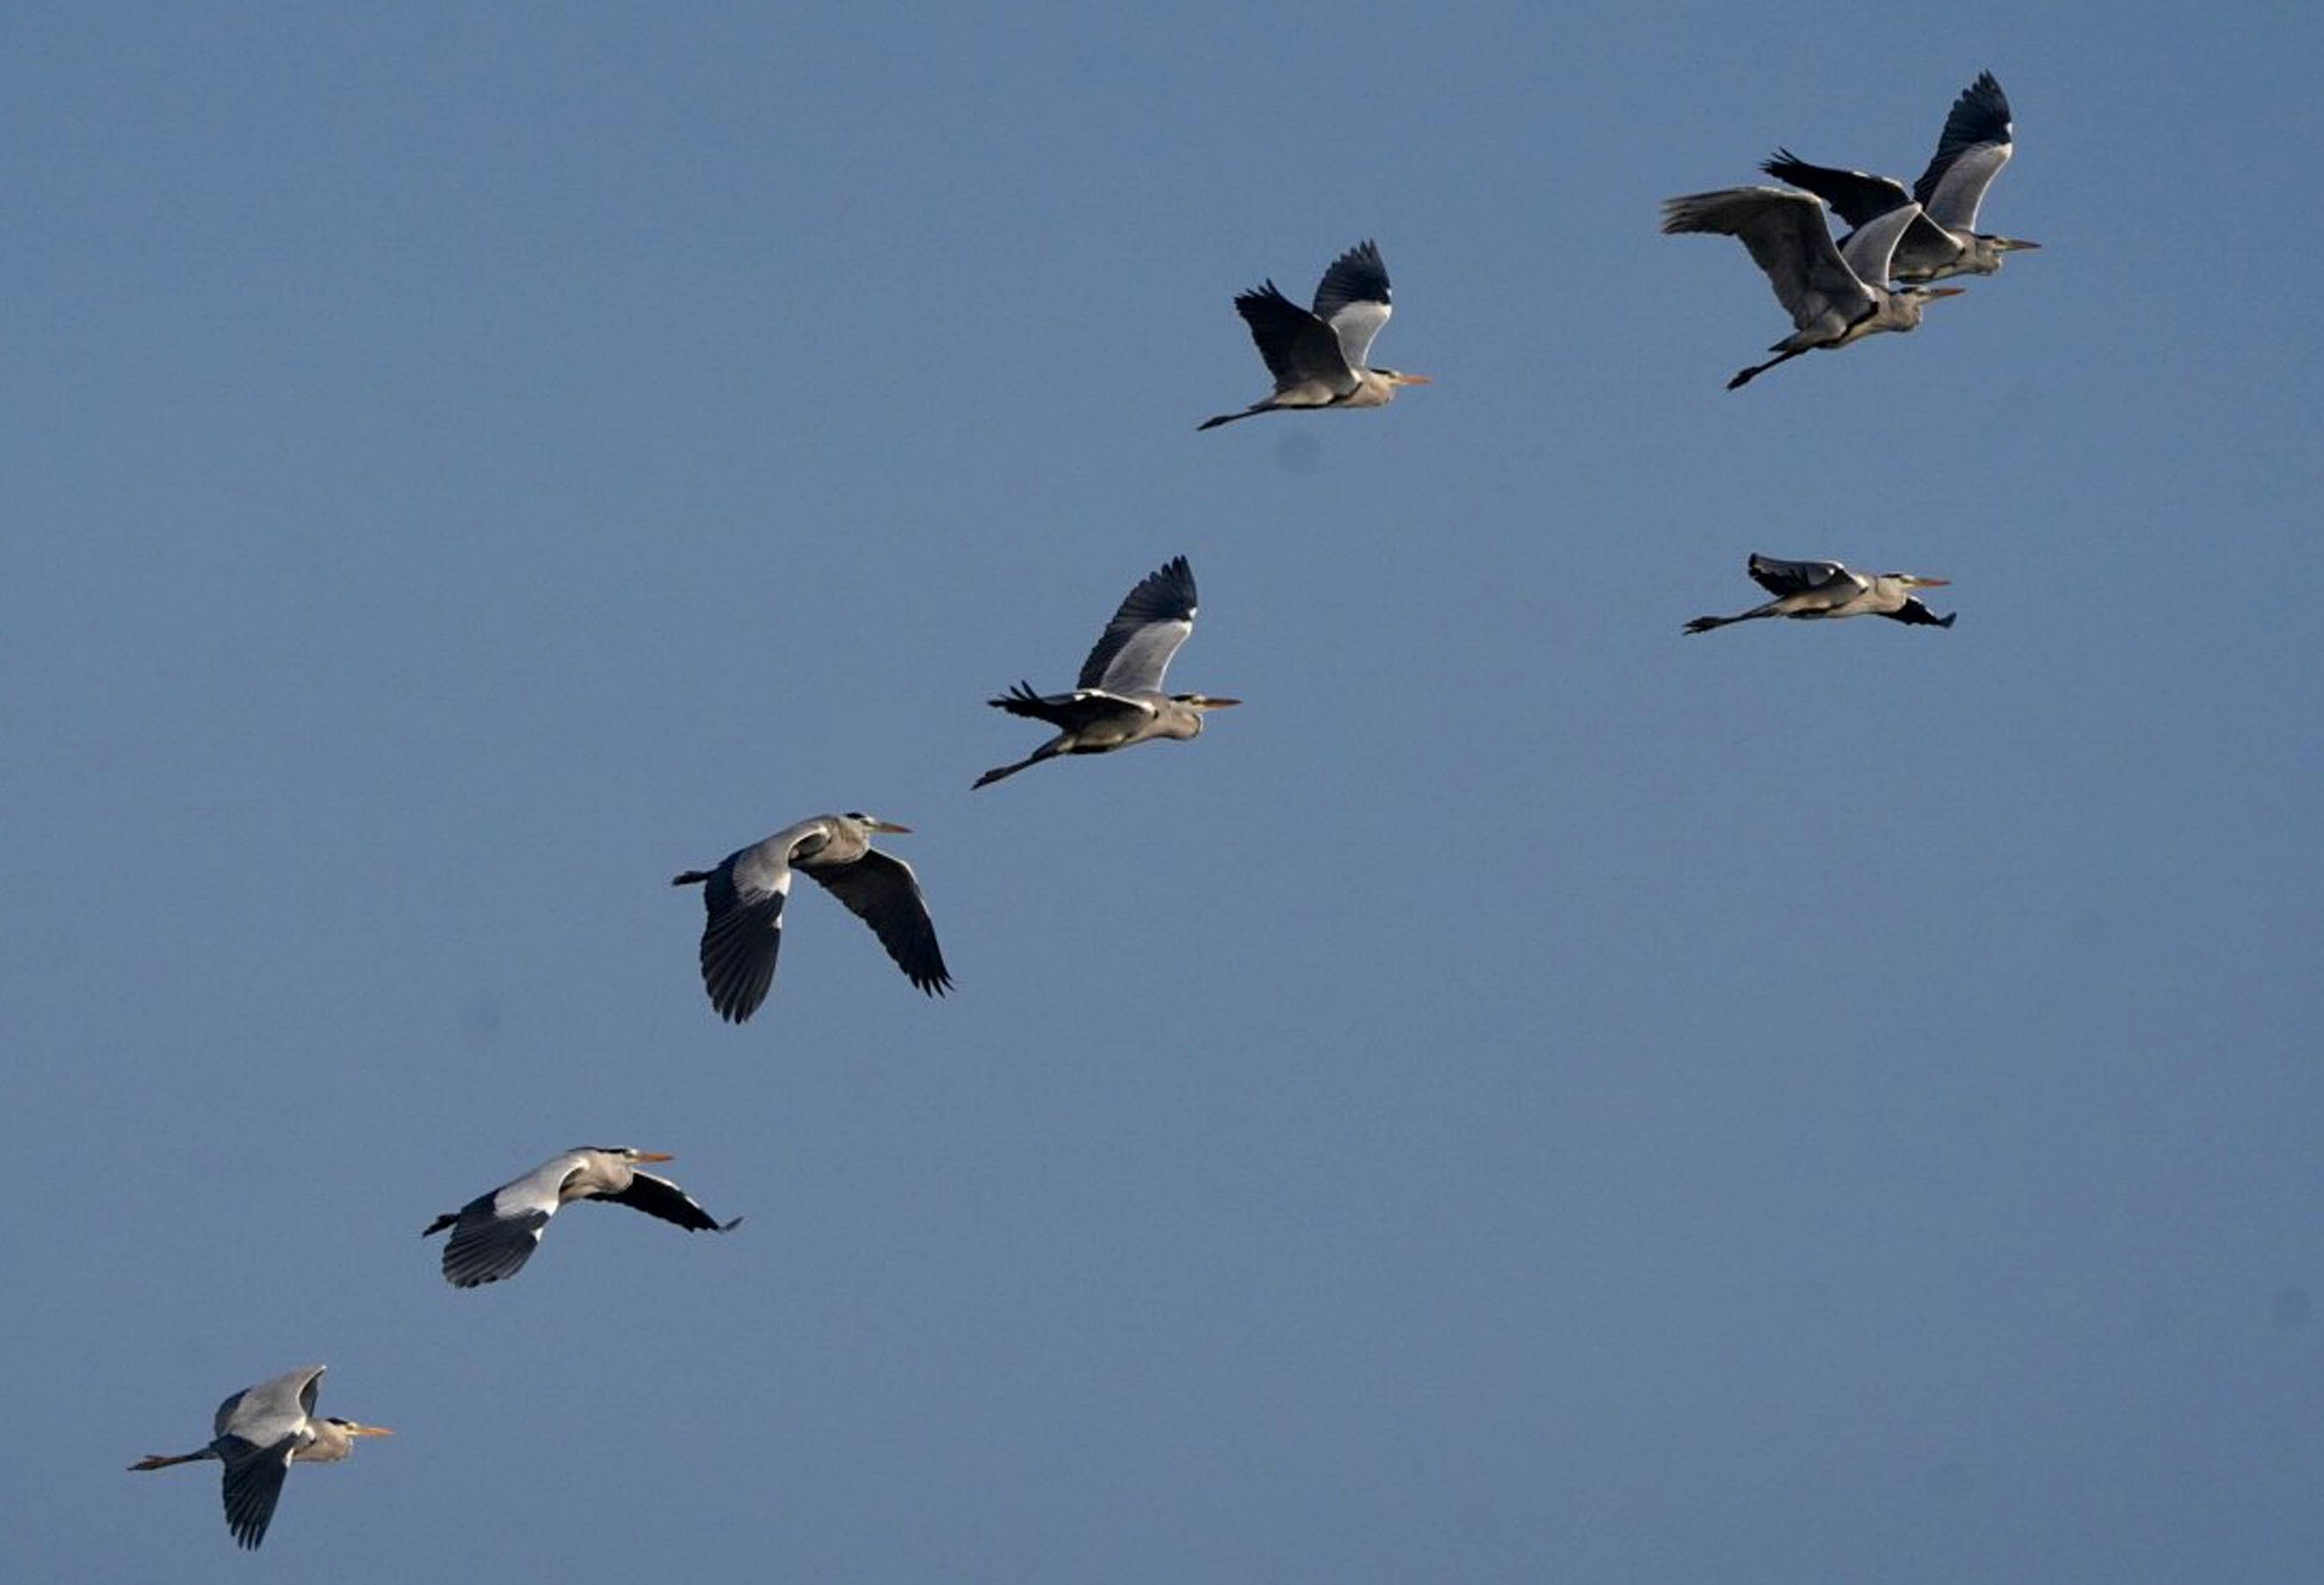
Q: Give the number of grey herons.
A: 8